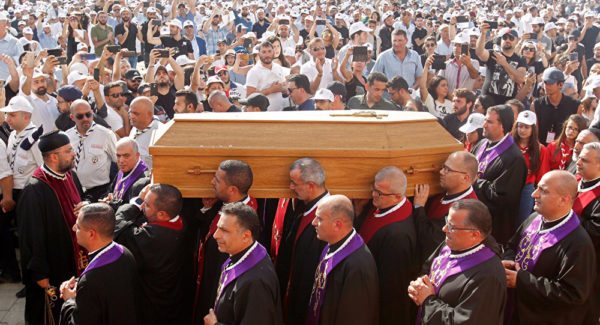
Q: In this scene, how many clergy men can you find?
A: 14